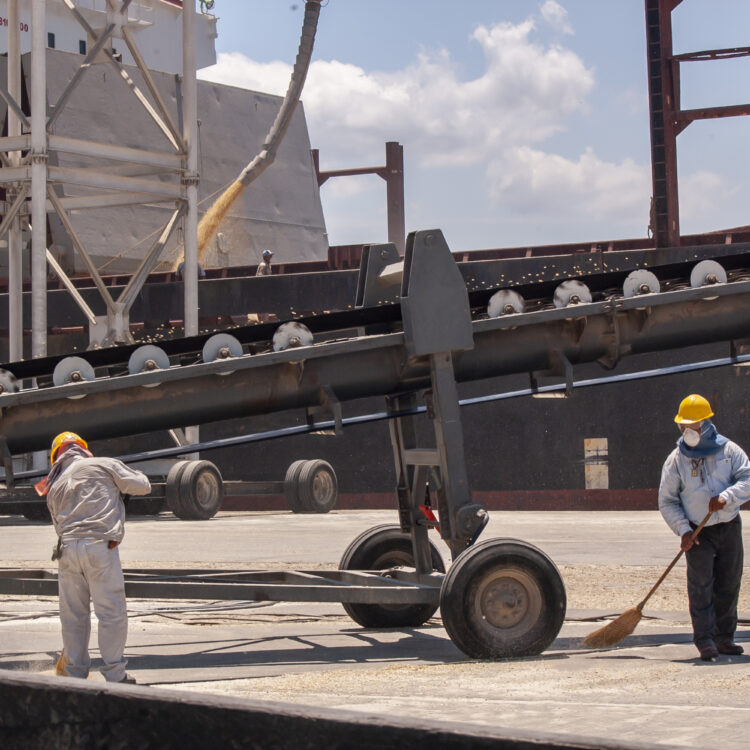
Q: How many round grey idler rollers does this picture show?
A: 9